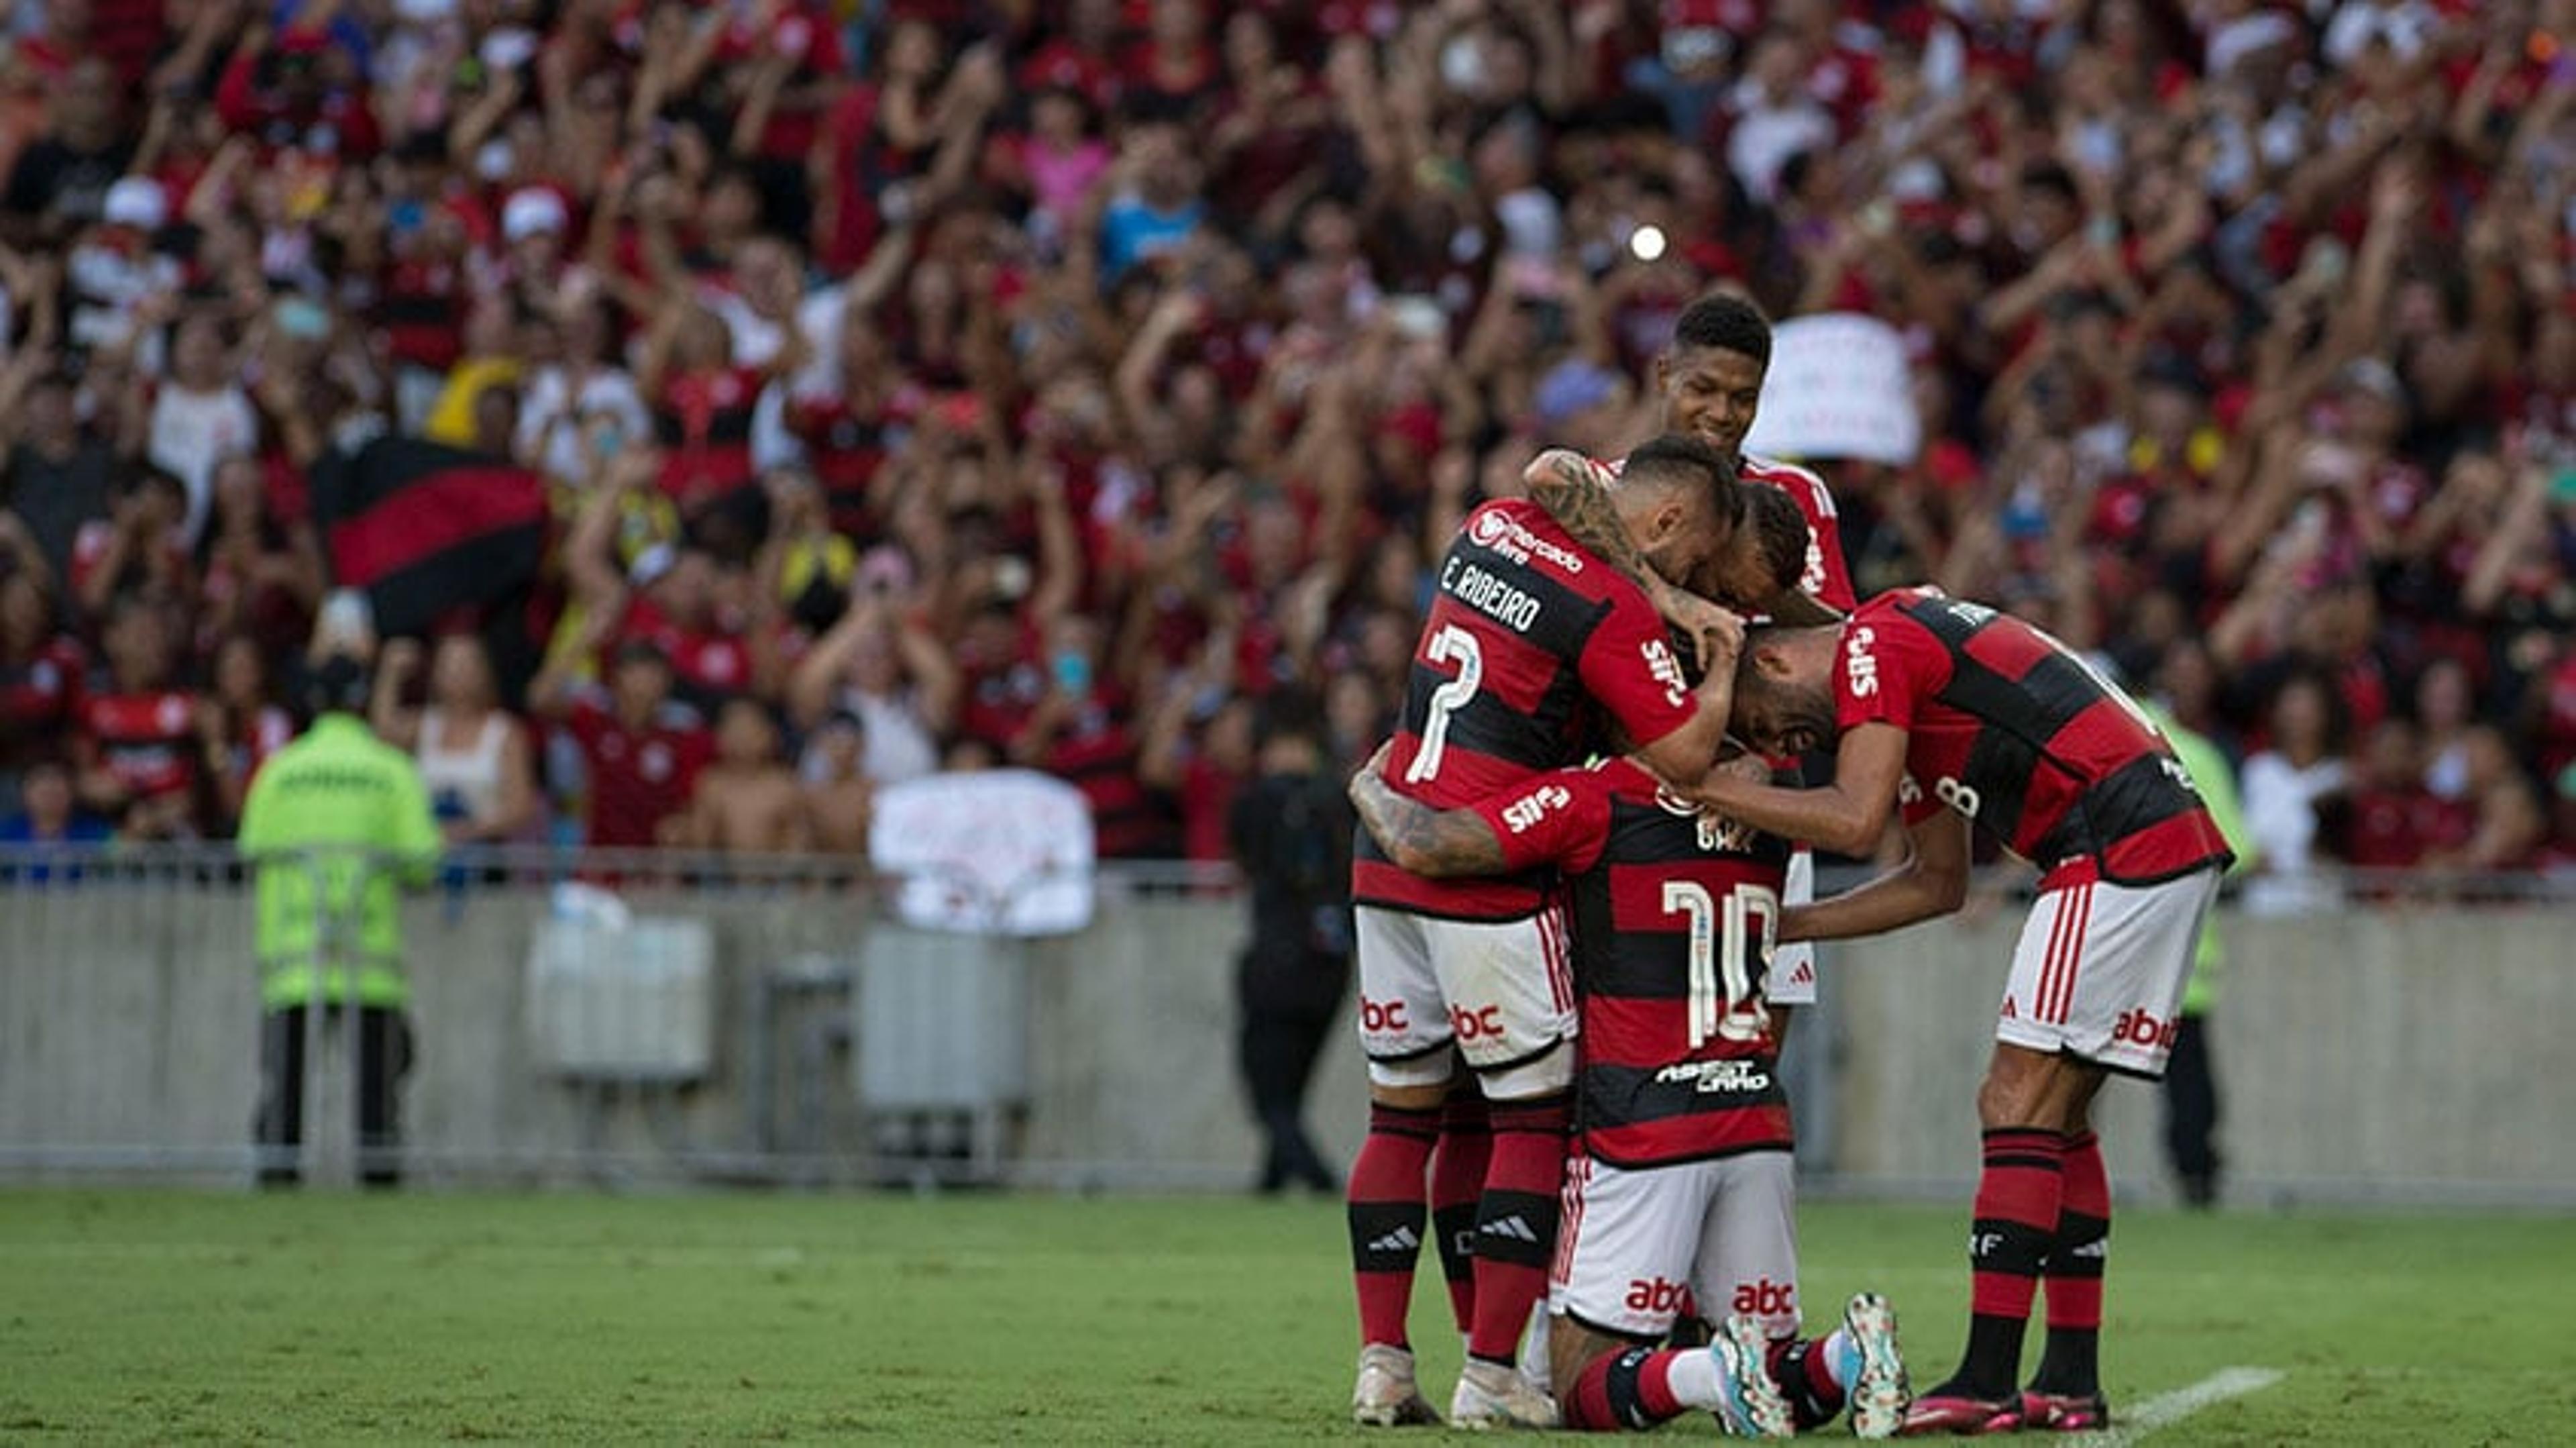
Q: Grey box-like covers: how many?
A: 2